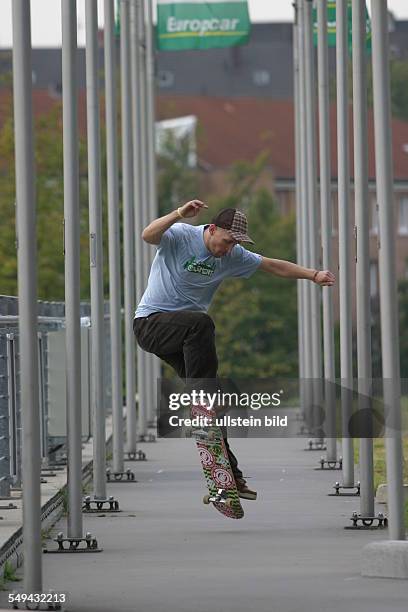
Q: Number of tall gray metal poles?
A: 15